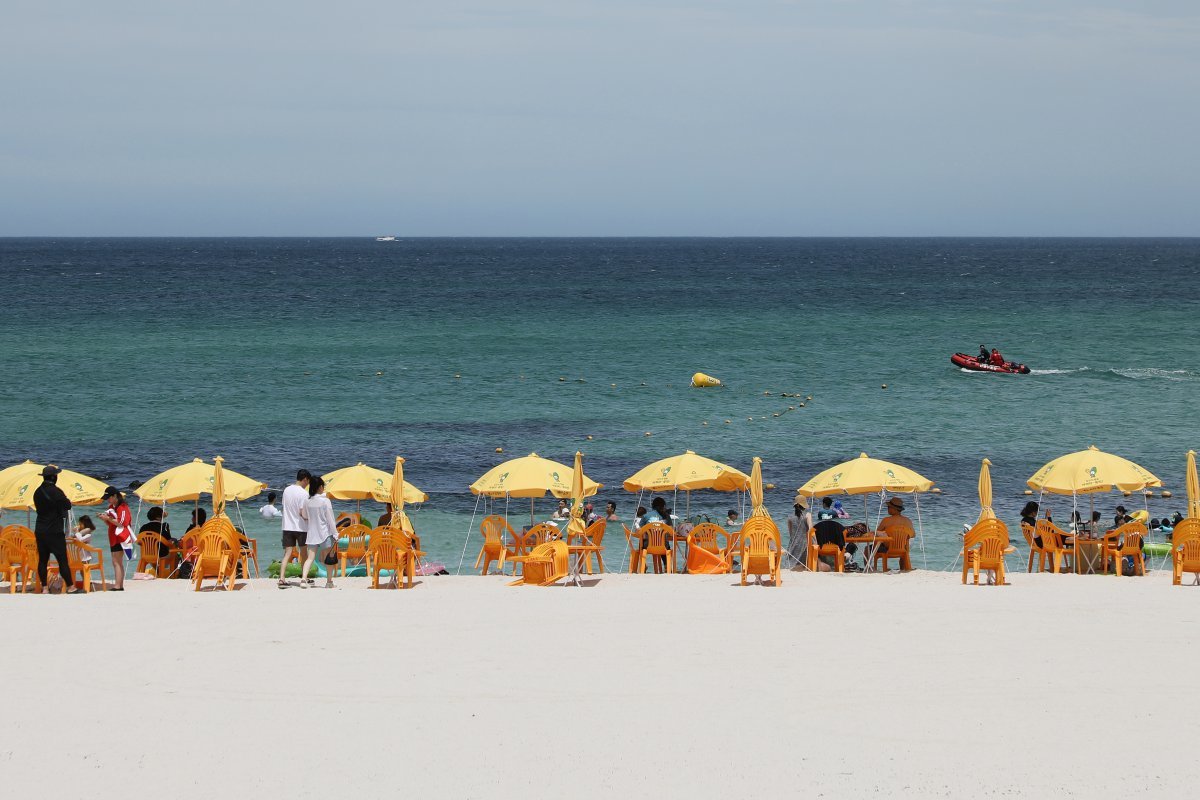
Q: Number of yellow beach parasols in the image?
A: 14